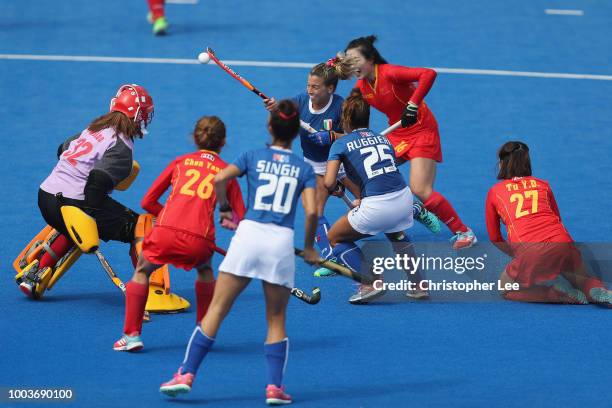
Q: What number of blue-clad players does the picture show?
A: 3